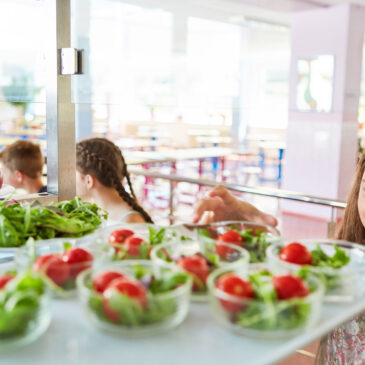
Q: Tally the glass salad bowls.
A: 8